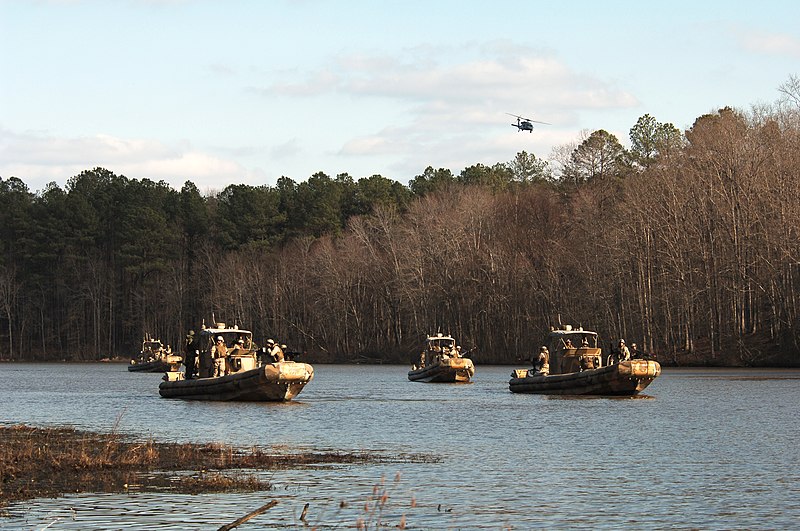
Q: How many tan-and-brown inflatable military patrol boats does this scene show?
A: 4